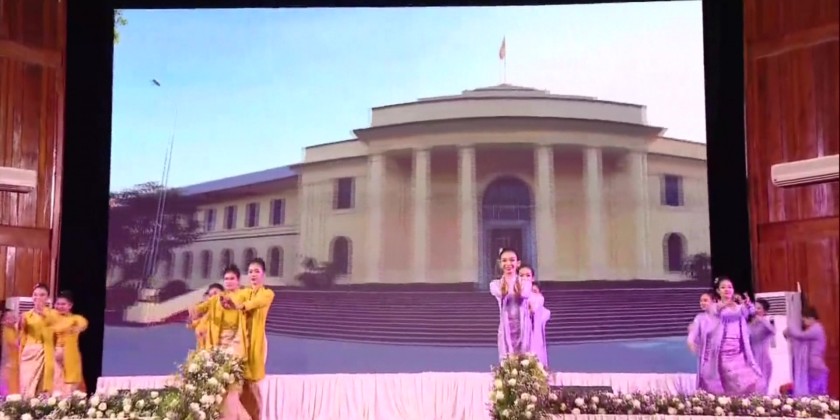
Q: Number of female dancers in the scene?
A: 13